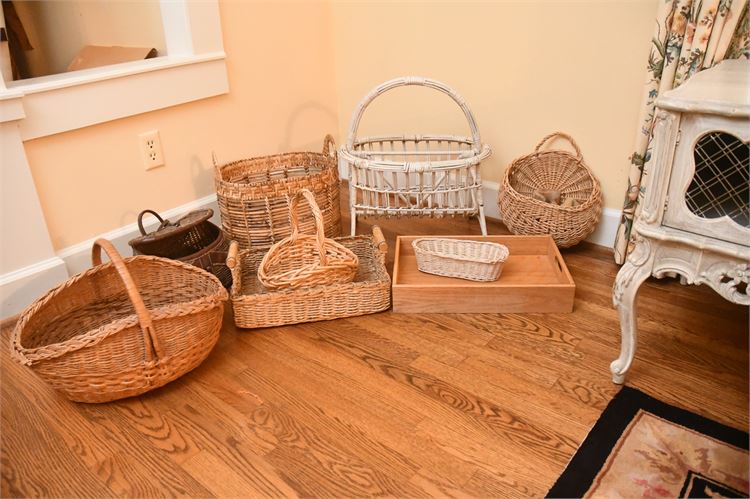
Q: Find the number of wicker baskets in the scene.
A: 8